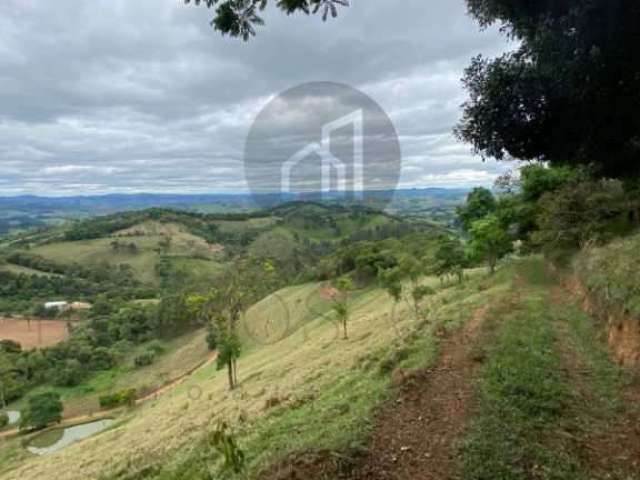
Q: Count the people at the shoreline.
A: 0